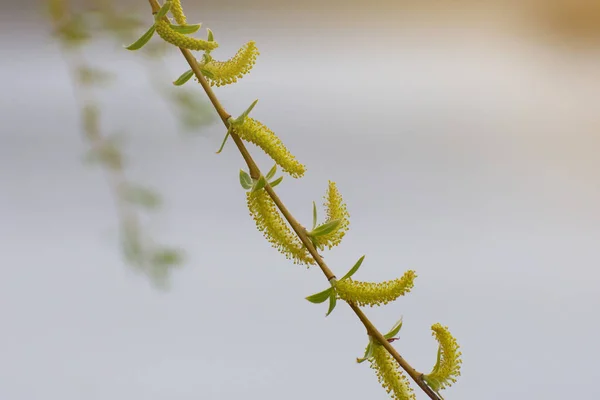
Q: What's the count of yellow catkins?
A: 9